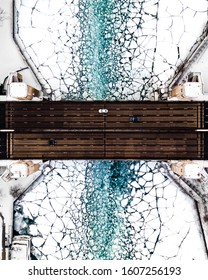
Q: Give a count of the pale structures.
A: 4